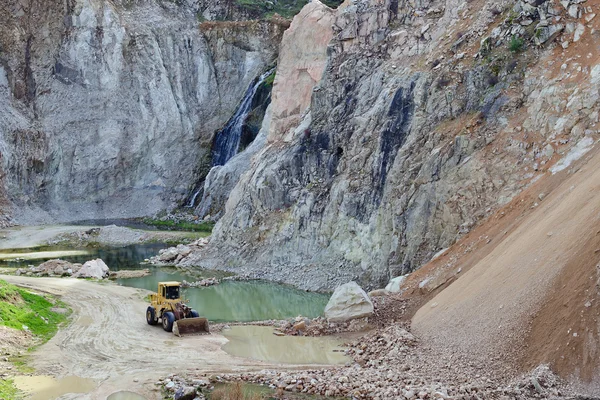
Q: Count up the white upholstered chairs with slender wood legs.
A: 0